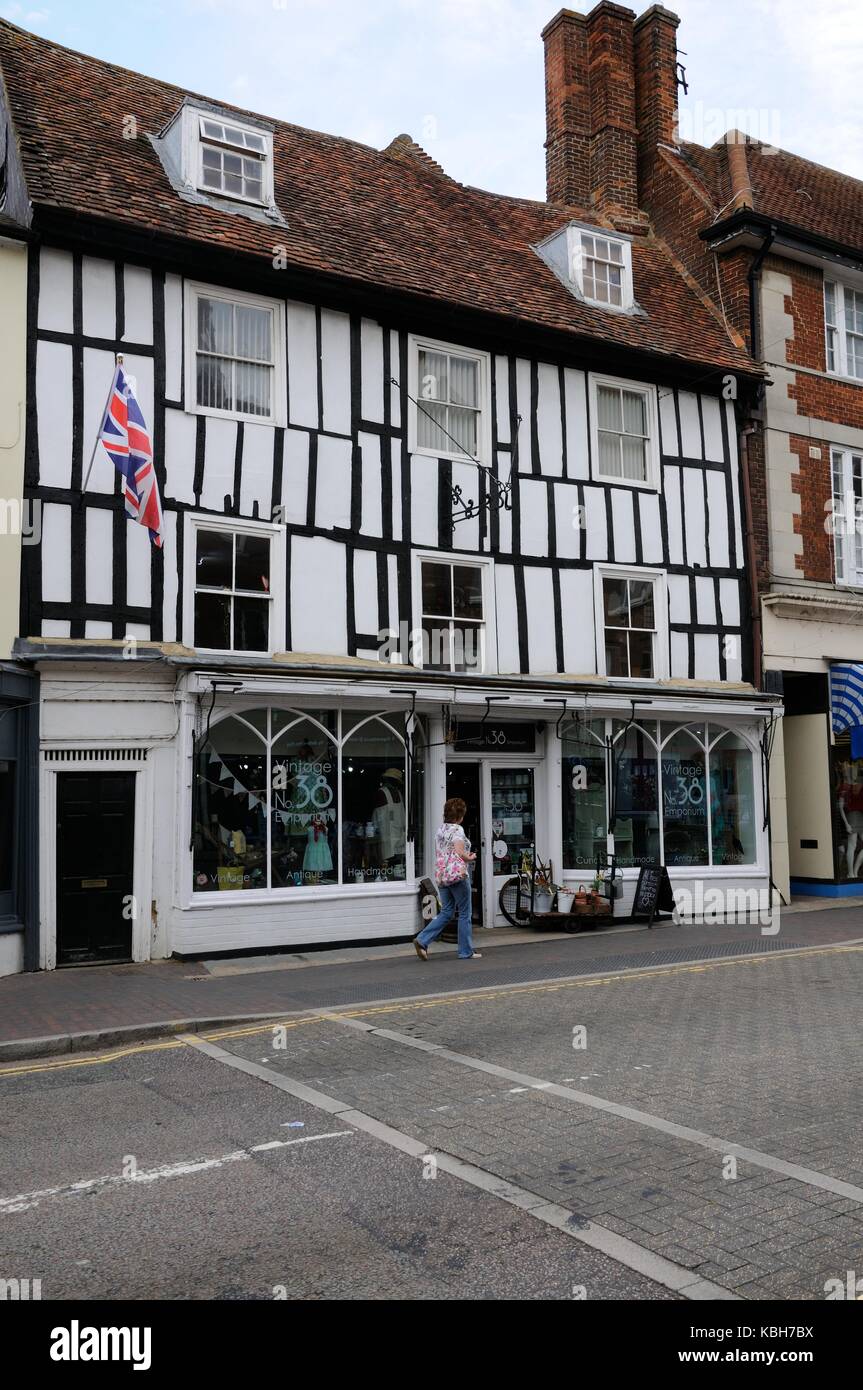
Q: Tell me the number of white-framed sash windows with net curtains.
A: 3